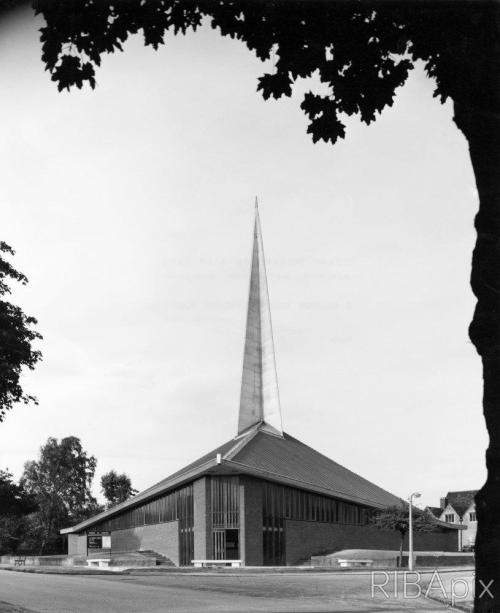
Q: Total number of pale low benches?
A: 3